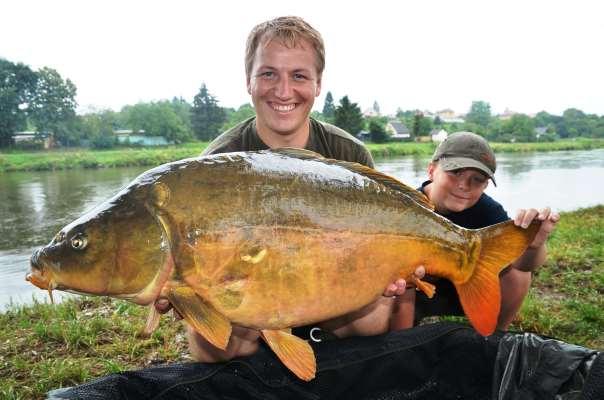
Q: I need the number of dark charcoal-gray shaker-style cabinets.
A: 0